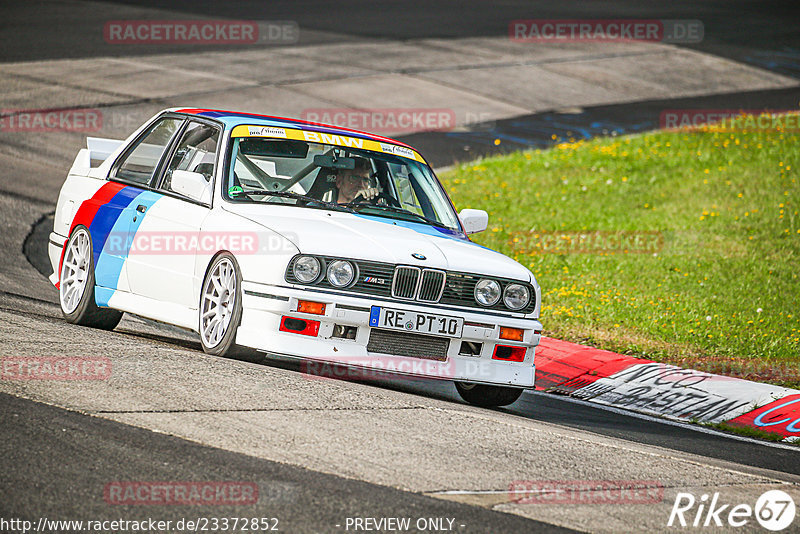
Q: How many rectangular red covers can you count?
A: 2